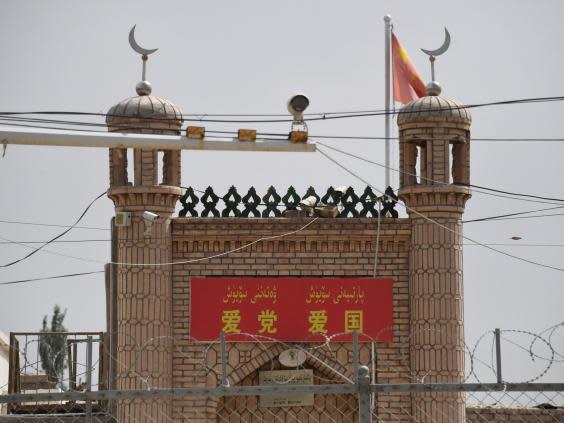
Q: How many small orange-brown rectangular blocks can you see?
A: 3